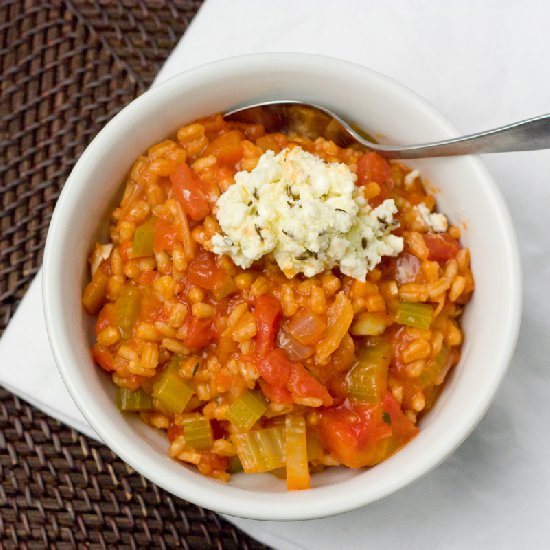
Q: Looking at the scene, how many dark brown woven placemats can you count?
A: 1